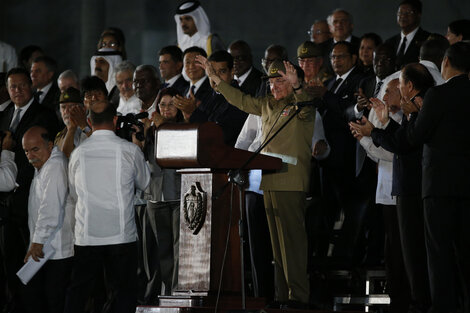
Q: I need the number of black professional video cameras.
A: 1